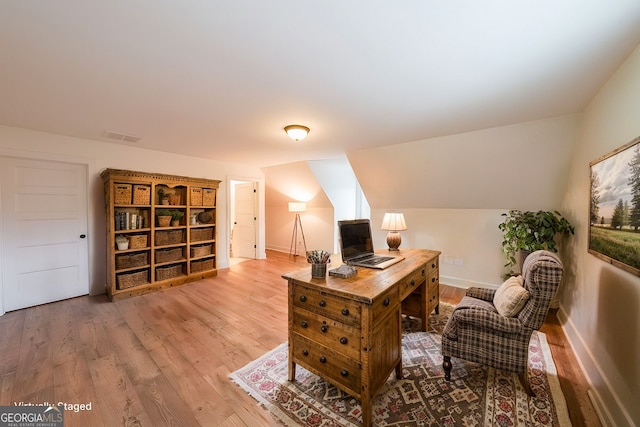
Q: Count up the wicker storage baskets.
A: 13